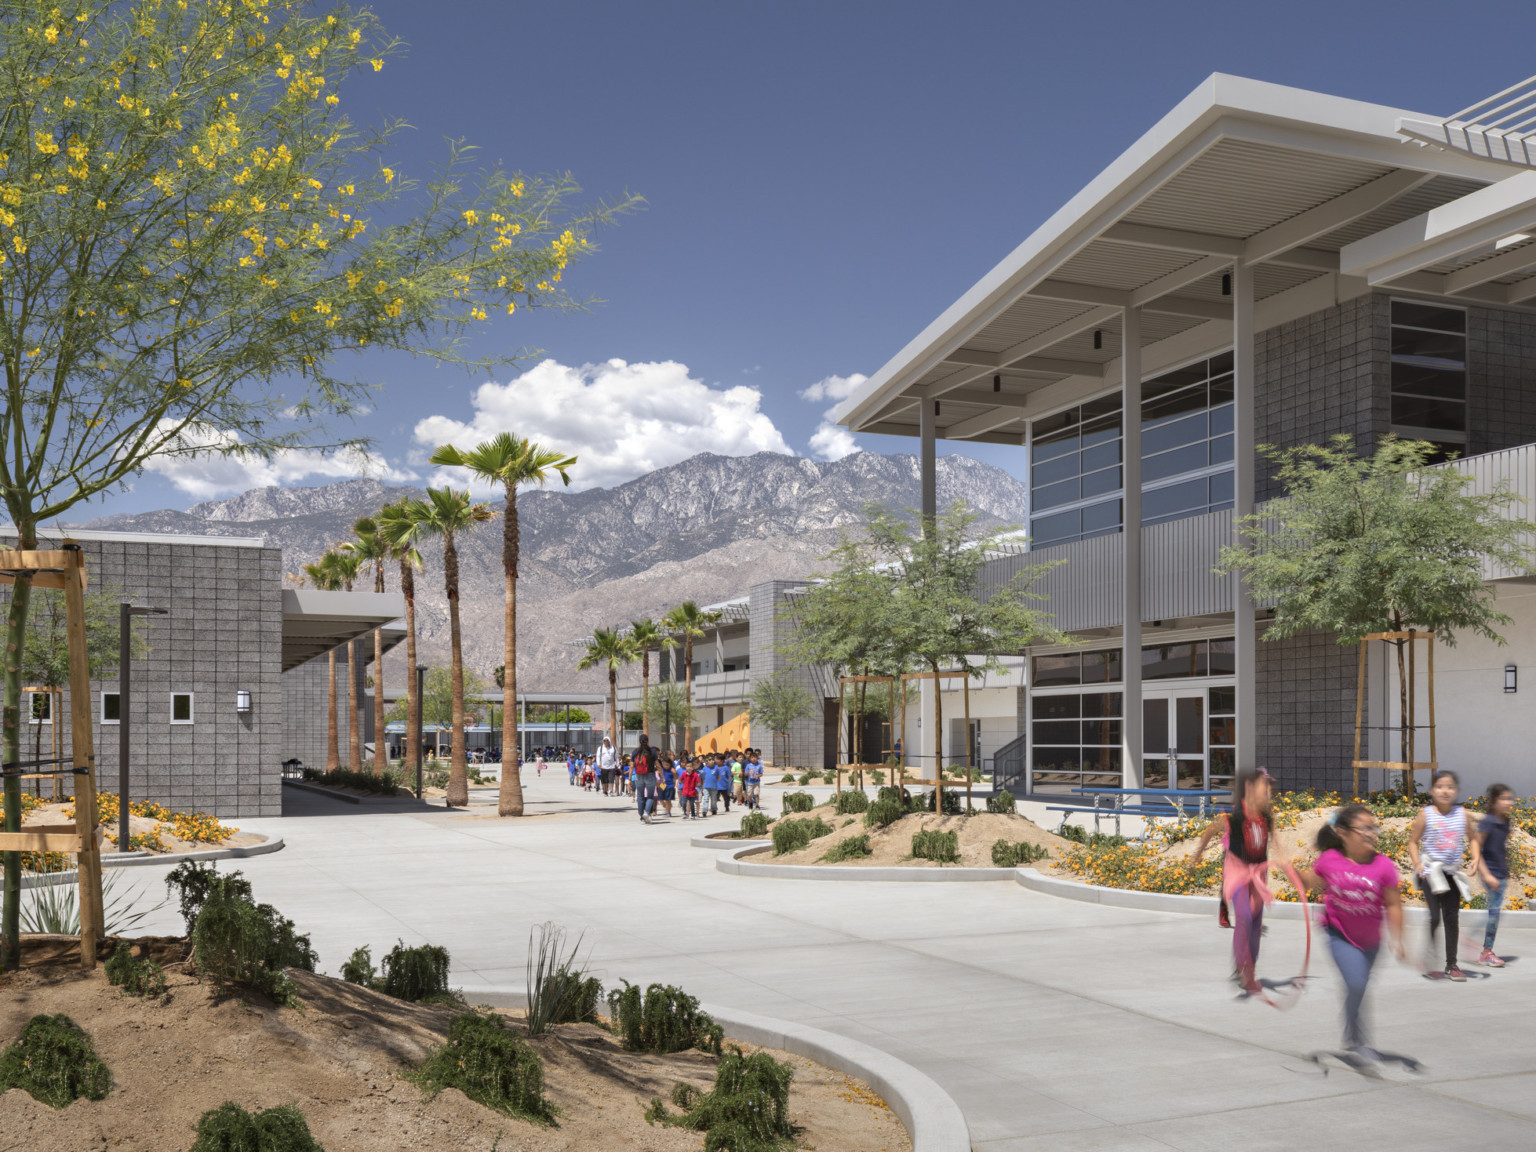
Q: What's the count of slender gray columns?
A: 3